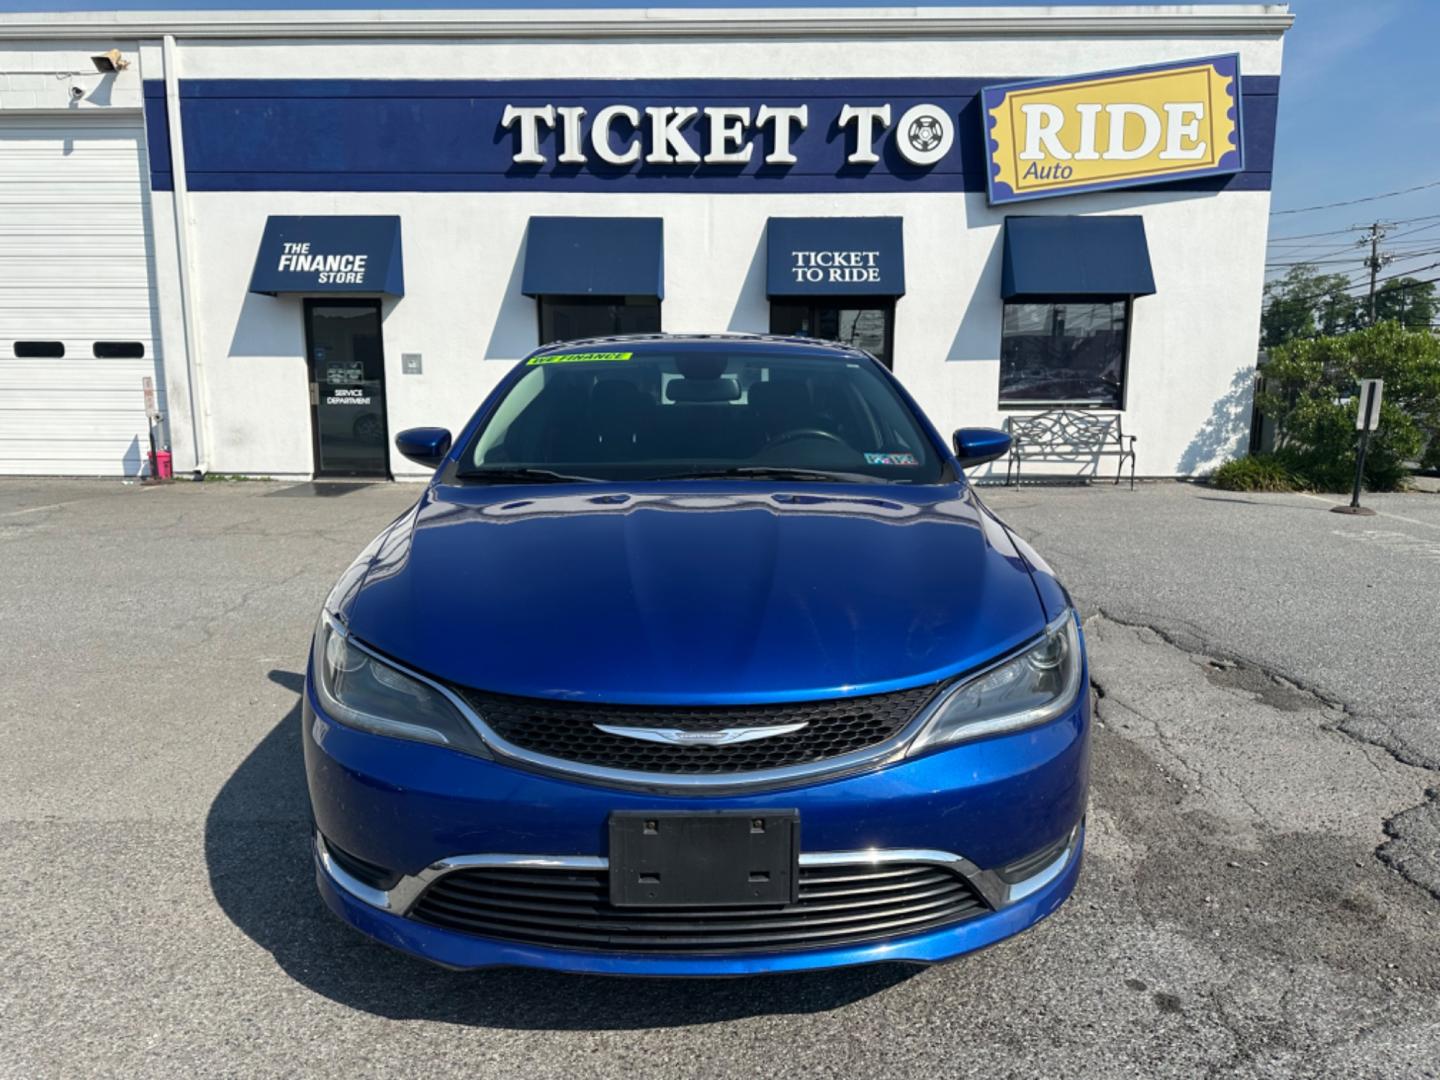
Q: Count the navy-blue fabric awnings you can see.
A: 4